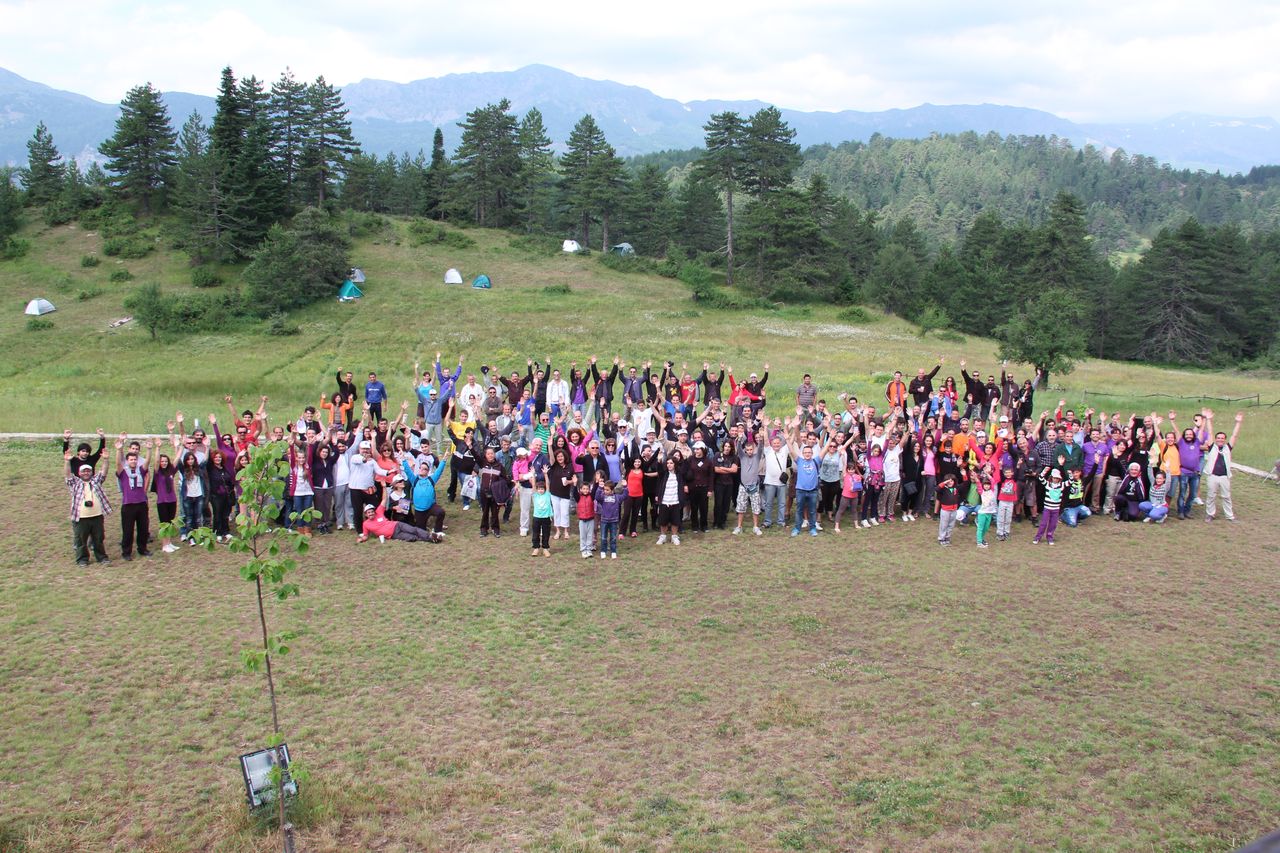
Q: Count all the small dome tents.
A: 7